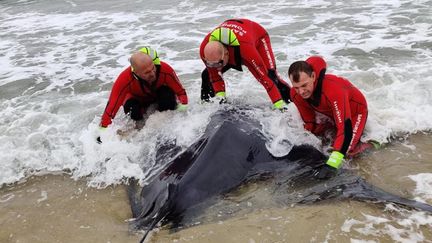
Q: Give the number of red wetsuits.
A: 3